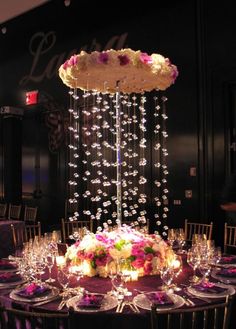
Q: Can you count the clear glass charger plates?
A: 8